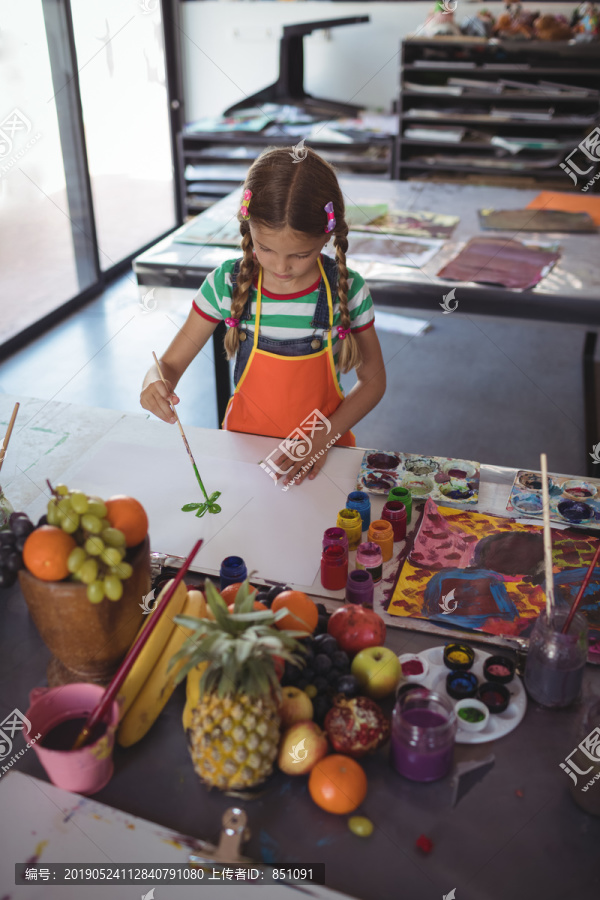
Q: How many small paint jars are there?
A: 10